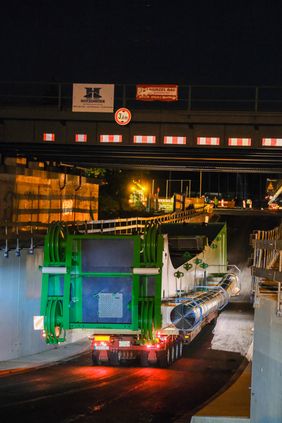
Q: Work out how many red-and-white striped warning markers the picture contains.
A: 8